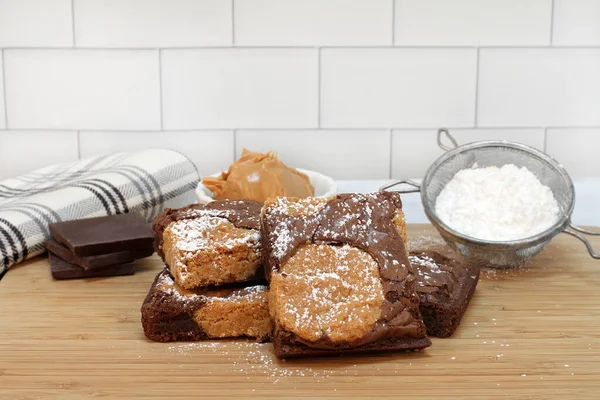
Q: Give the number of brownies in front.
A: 4